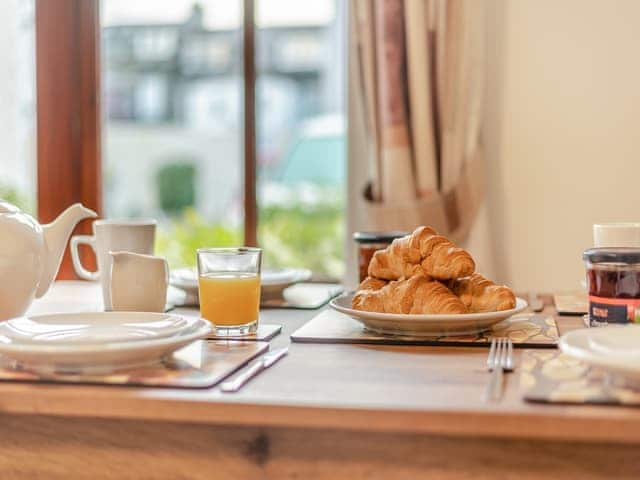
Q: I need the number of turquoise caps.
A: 0